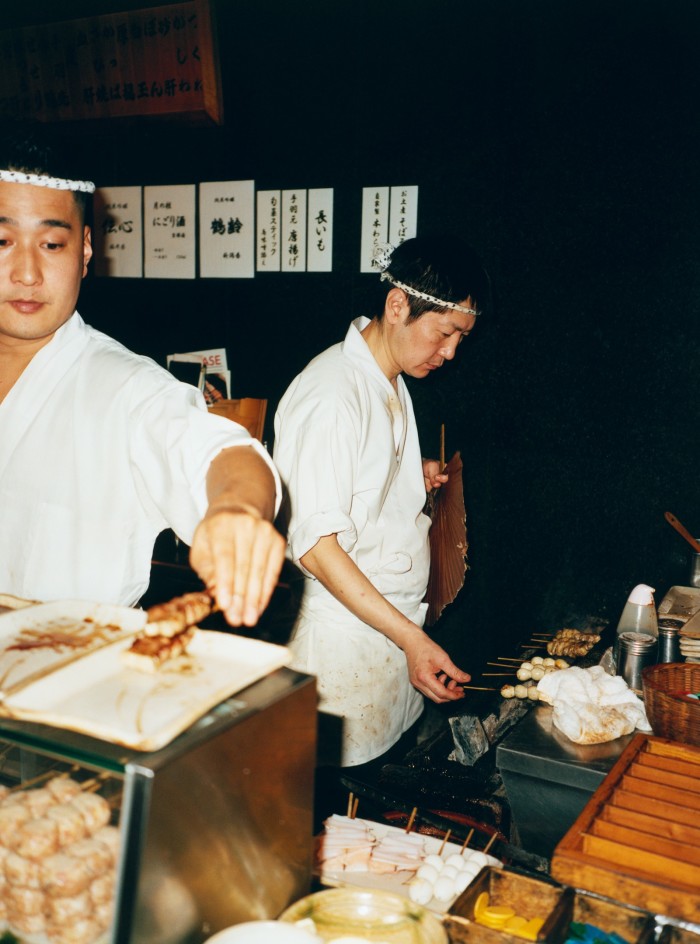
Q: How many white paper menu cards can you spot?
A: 8